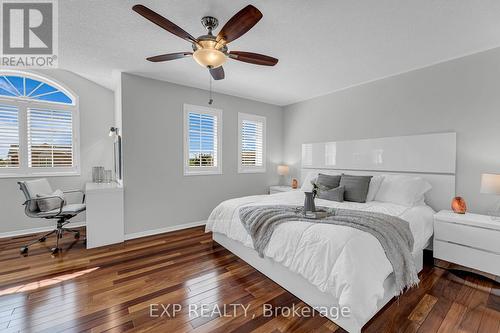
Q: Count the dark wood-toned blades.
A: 5